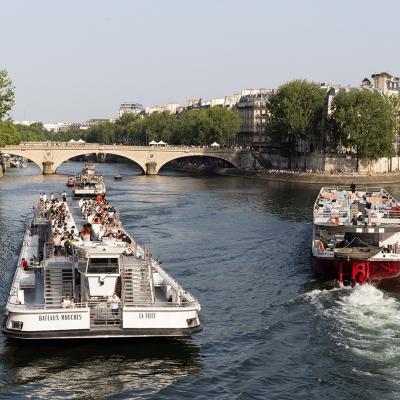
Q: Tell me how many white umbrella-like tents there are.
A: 5